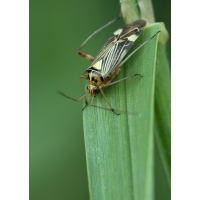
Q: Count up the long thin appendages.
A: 7